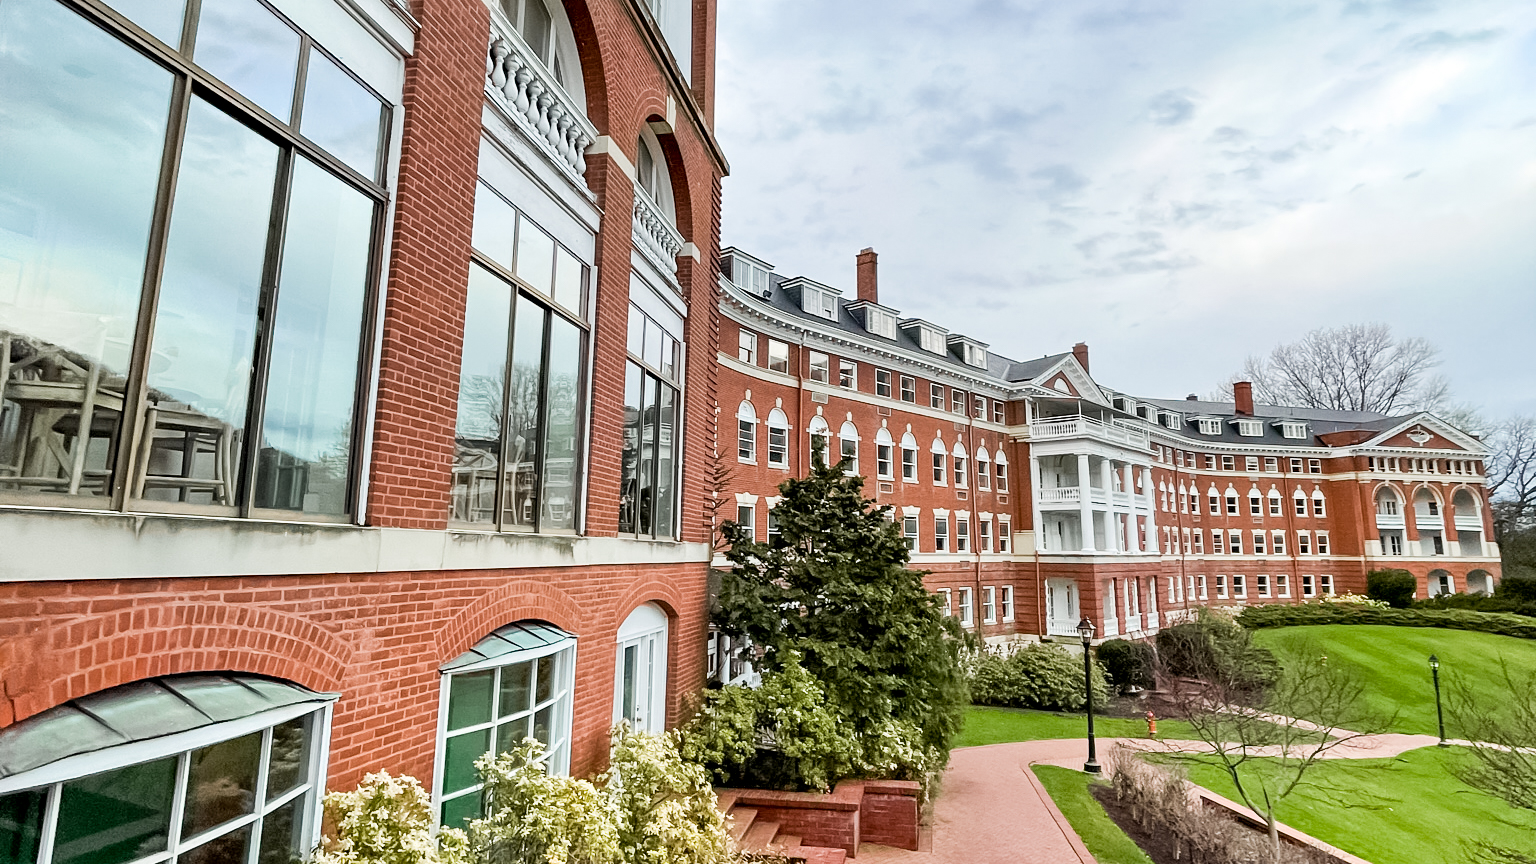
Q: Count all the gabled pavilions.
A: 2